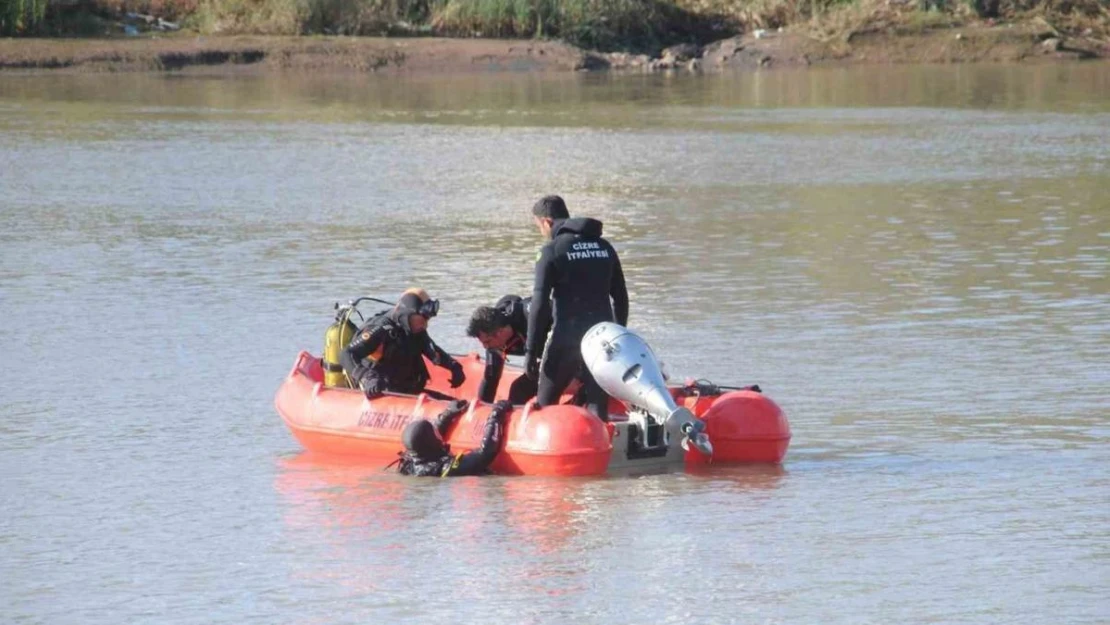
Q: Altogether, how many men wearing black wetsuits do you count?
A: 4